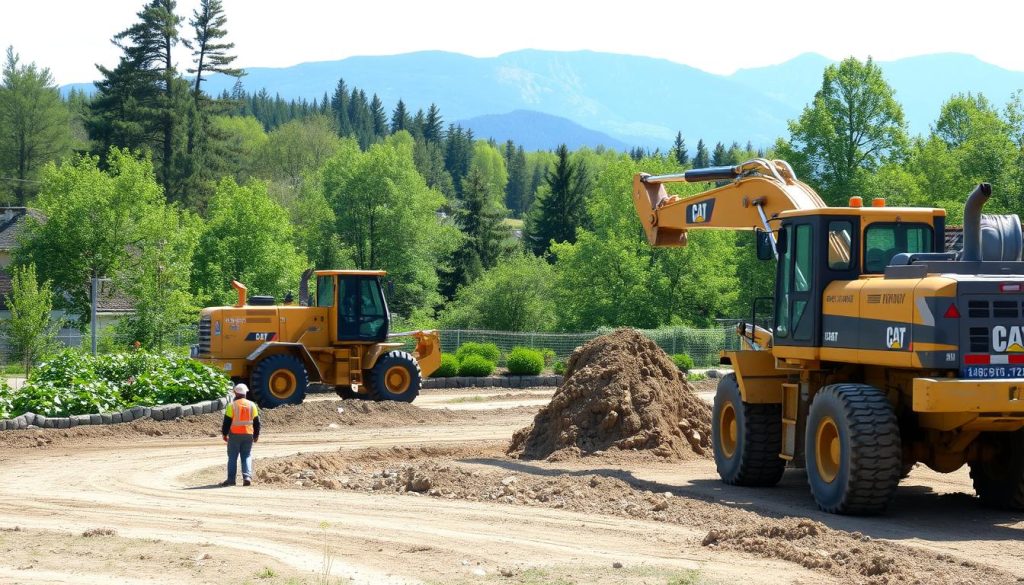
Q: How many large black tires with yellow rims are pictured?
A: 4